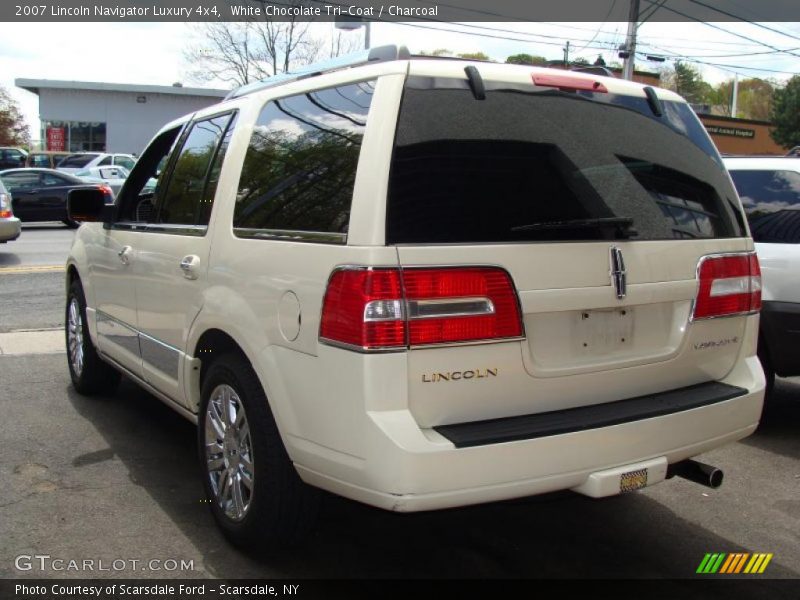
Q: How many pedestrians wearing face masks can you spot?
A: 0